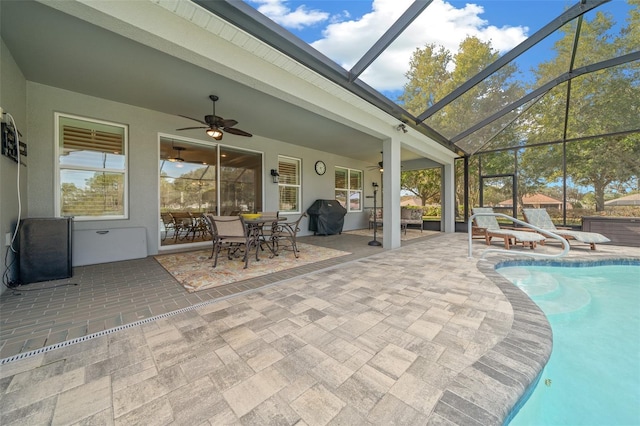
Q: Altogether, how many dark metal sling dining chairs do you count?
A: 4